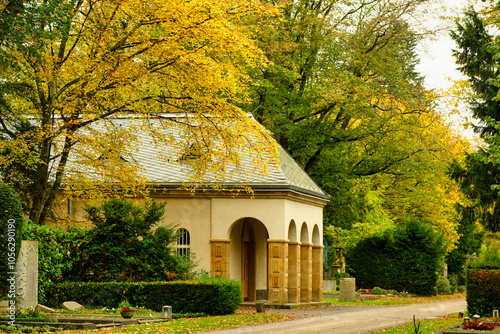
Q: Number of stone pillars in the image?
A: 5